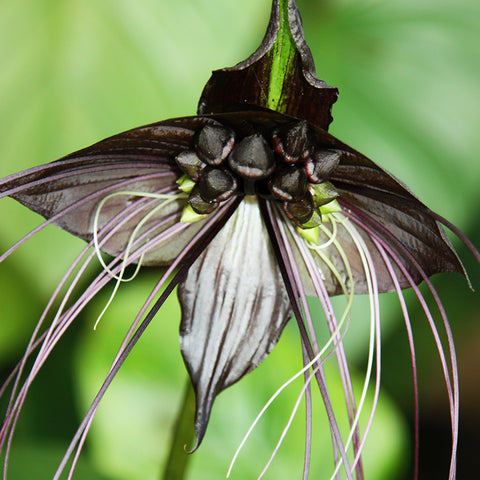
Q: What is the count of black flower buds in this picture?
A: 9